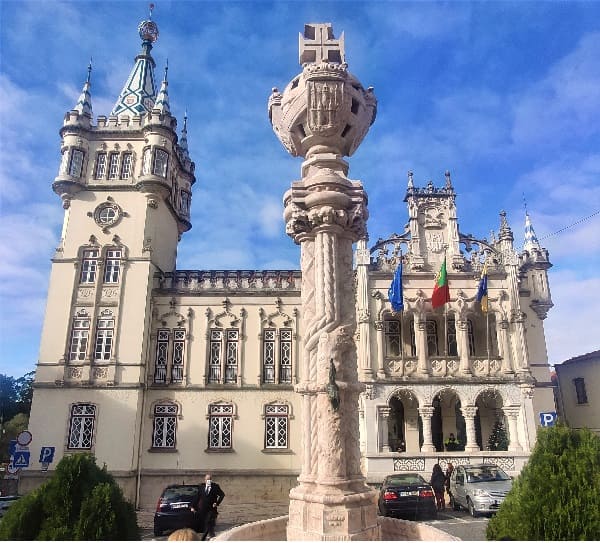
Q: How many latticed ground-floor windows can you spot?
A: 4